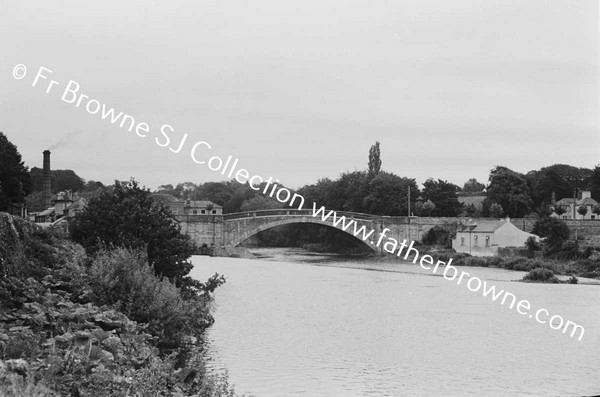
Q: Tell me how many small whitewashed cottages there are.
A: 1